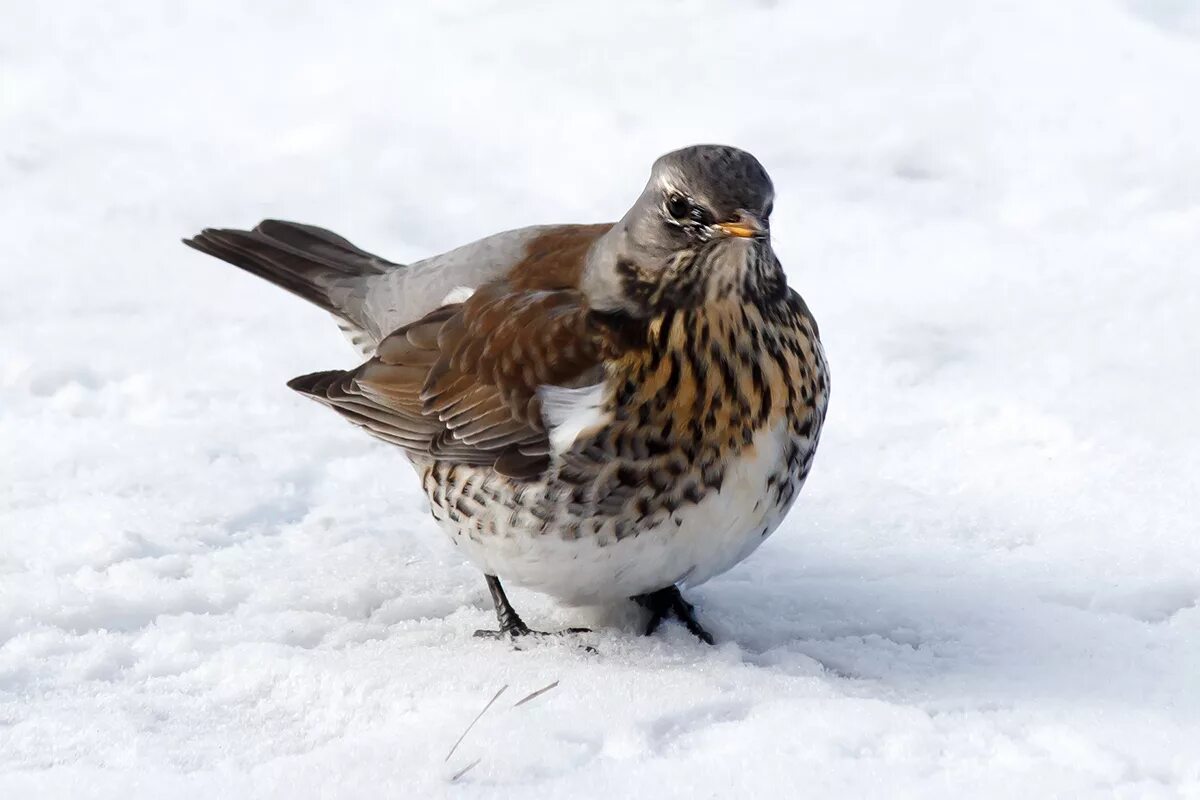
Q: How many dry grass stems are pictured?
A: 3